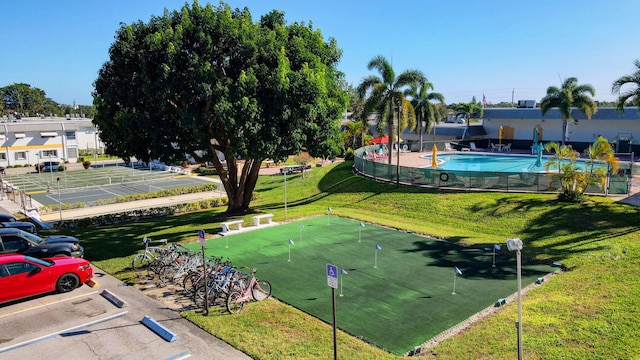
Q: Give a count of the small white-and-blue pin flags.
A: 9